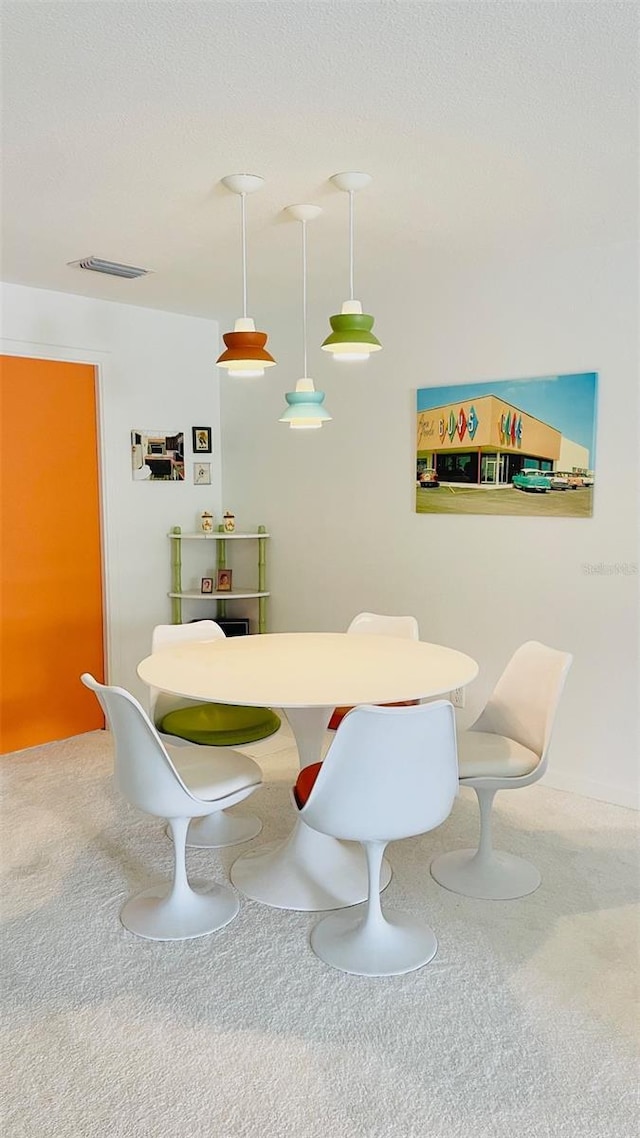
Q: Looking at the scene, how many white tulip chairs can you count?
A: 5